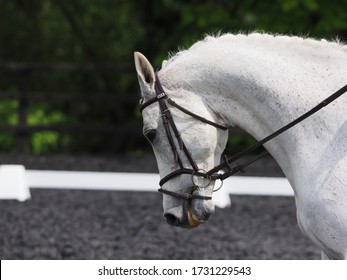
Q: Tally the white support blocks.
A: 2